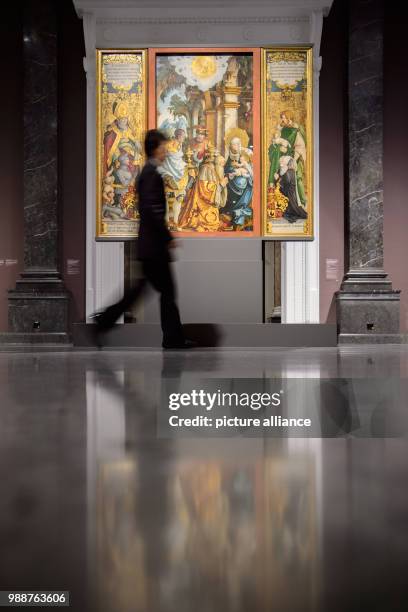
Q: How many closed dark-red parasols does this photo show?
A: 0